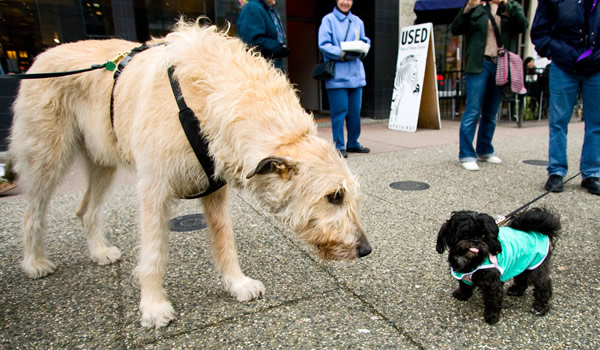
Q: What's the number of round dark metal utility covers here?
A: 3